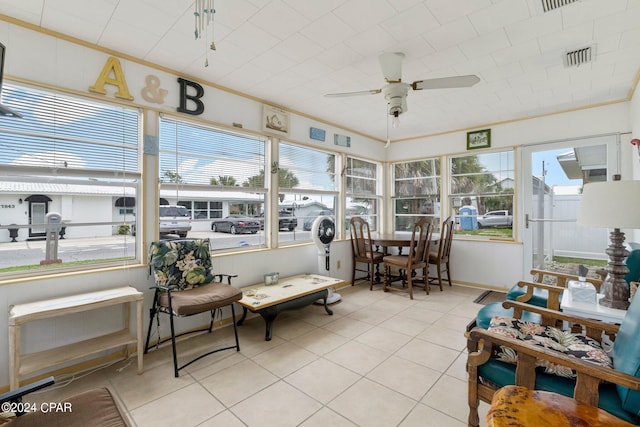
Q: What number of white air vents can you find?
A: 2